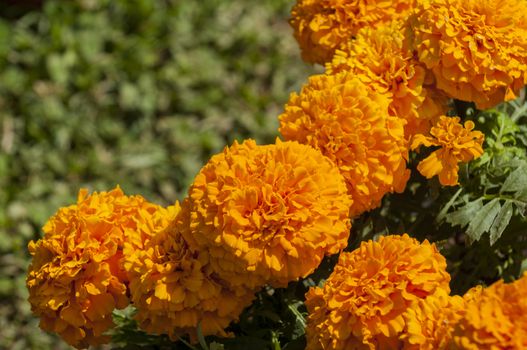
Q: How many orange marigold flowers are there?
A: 10